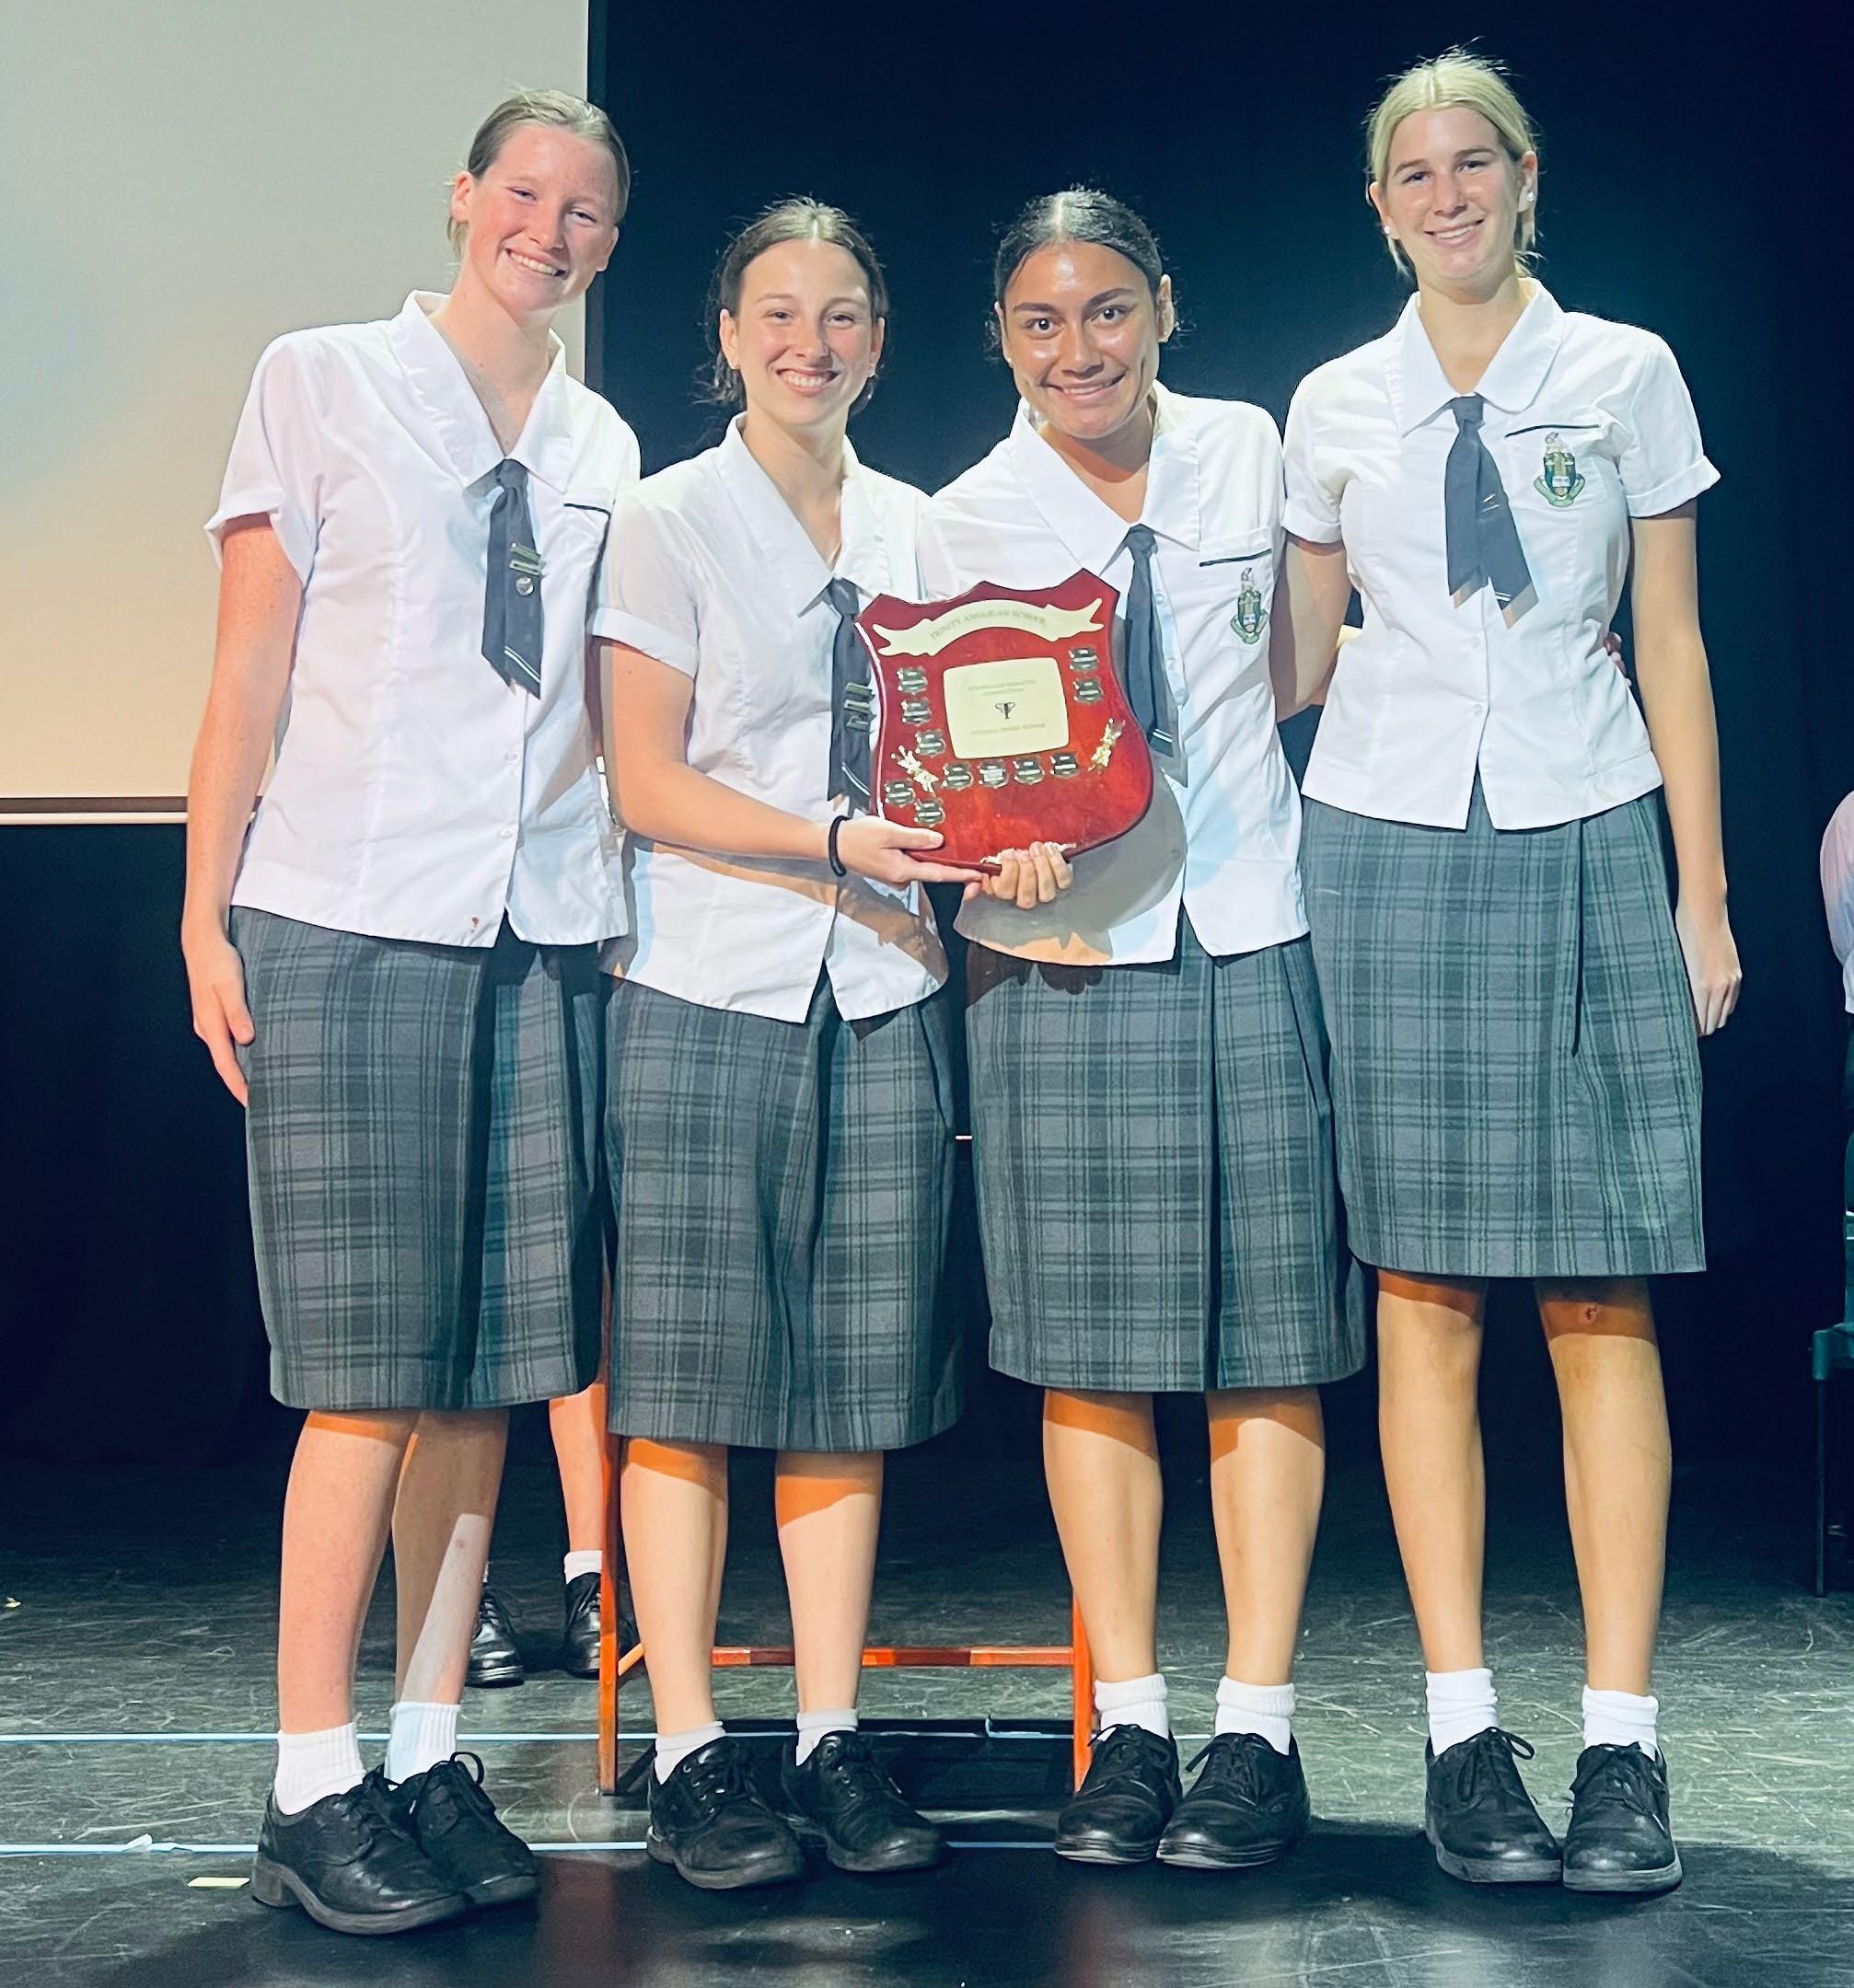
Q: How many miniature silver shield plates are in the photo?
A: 11